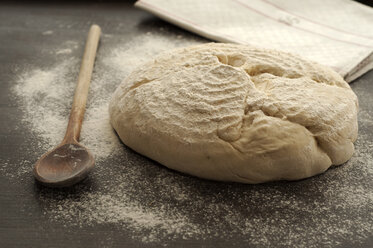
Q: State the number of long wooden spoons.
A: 1